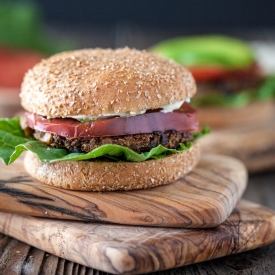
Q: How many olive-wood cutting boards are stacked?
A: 2